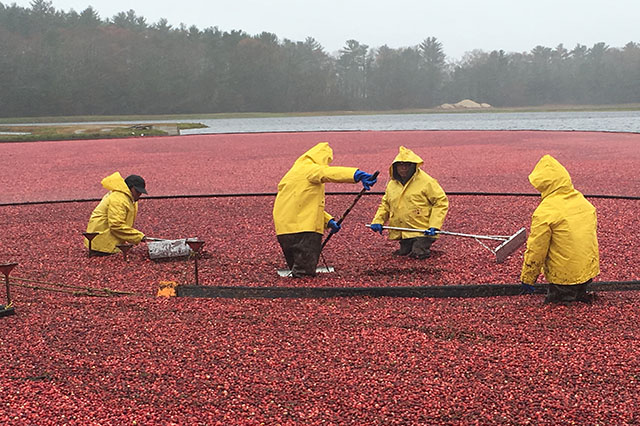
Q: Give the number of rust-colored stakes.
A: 4